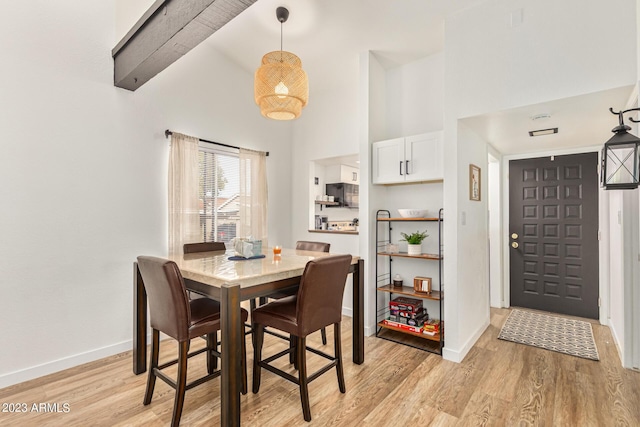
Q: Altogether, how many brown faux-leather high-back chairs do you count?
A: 4